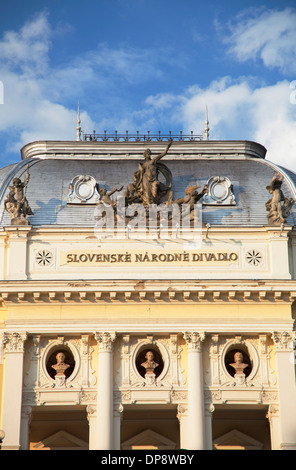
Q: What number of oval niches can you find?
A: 3